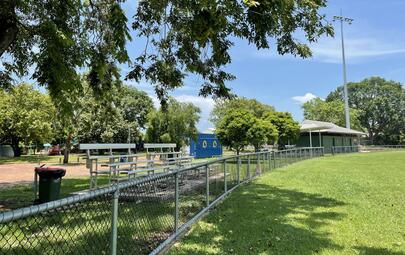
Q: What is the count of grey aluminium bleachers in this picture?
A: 2